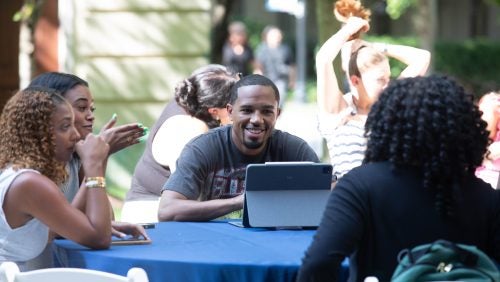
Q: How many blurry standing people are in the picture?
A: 2